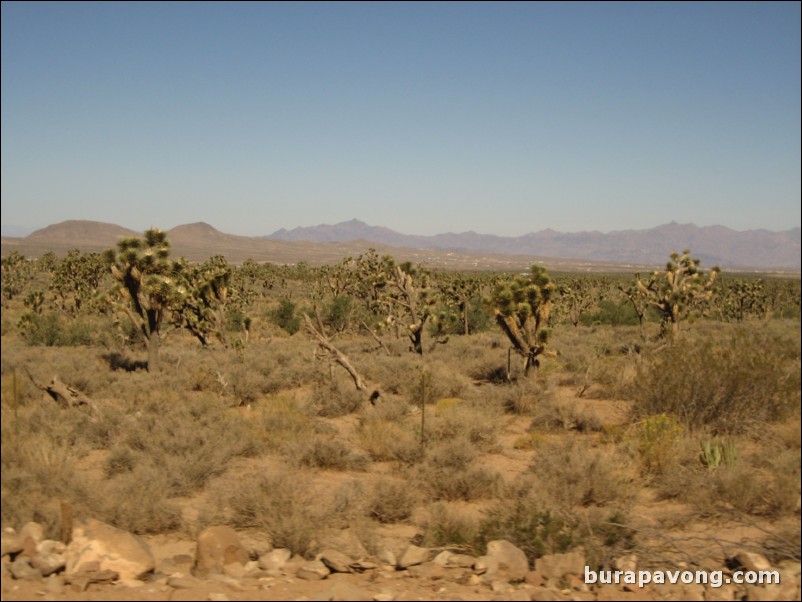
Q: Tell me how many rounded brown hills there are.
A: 2